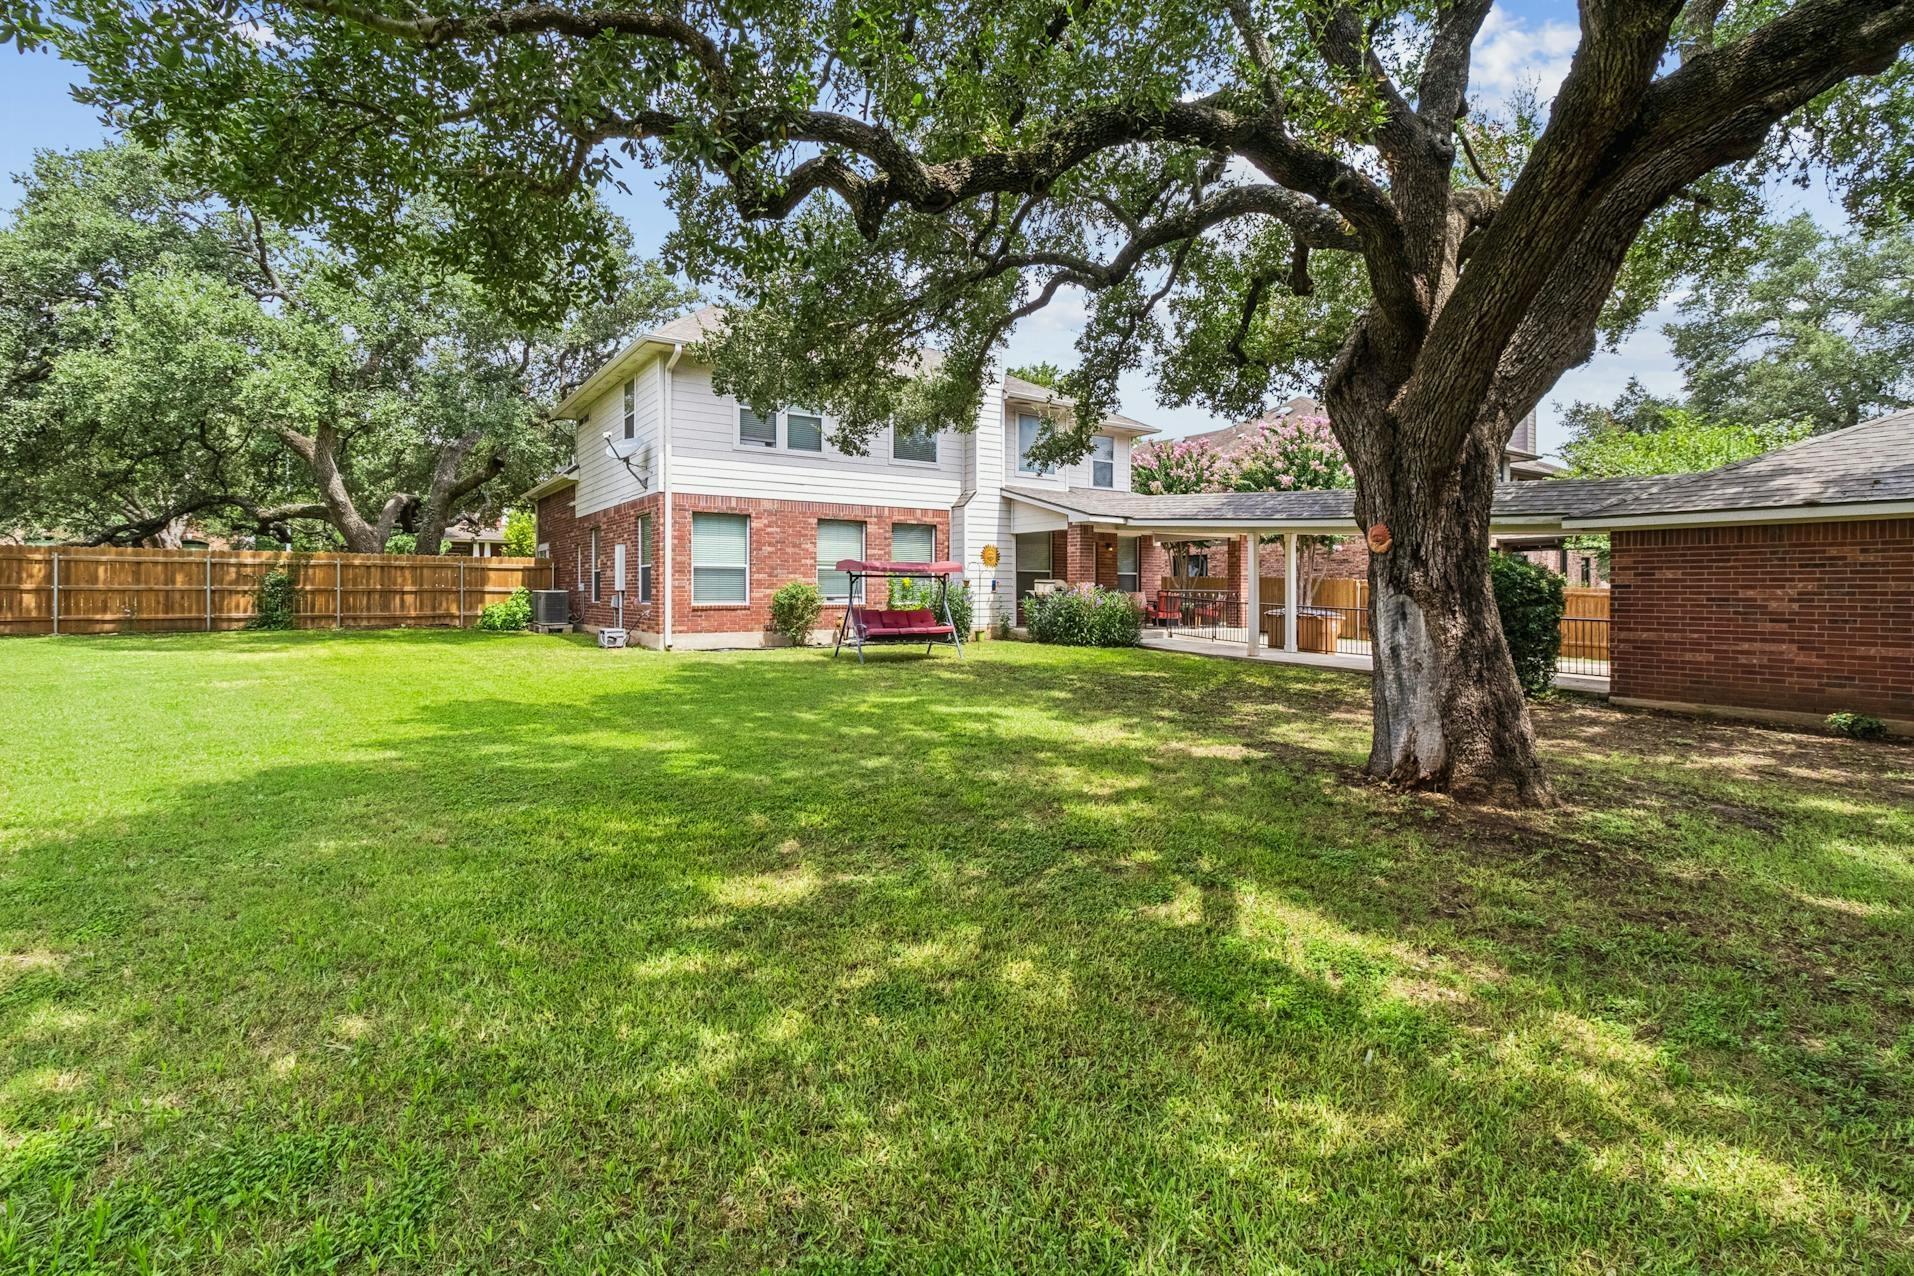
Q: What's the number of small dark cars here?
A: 0